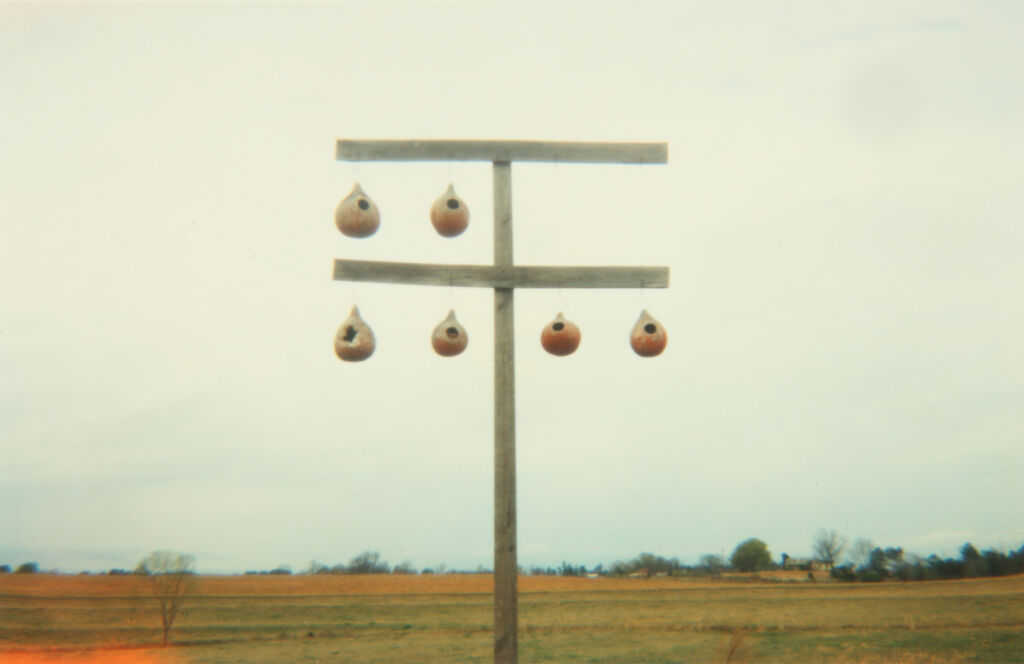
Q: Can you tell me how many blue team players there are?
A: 0